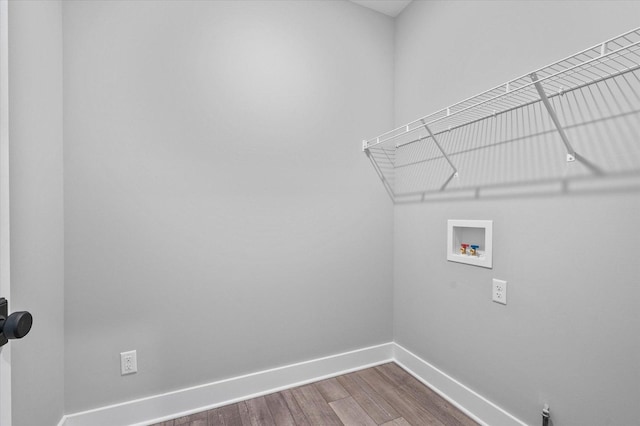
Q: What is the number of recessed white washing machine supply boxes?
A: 1